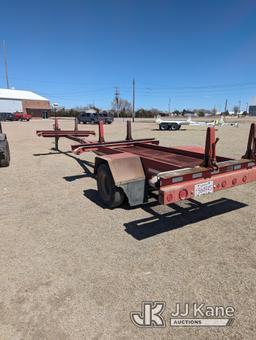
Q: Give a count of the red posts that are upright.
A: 6